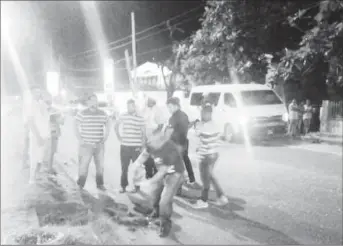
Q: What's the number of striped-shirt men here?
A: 3